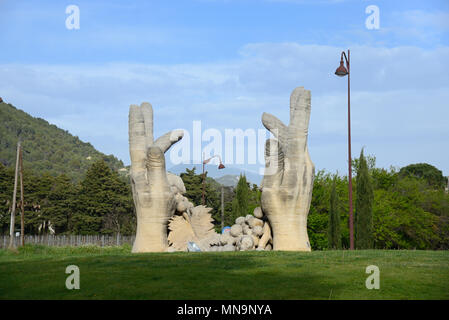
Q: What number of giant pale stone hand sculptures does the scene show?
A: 2